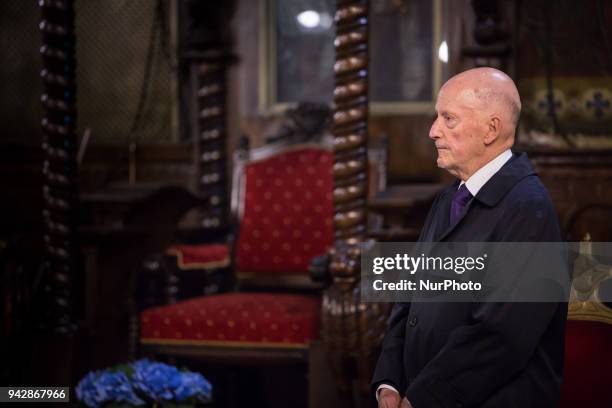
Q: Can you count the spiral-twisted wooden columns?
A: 3